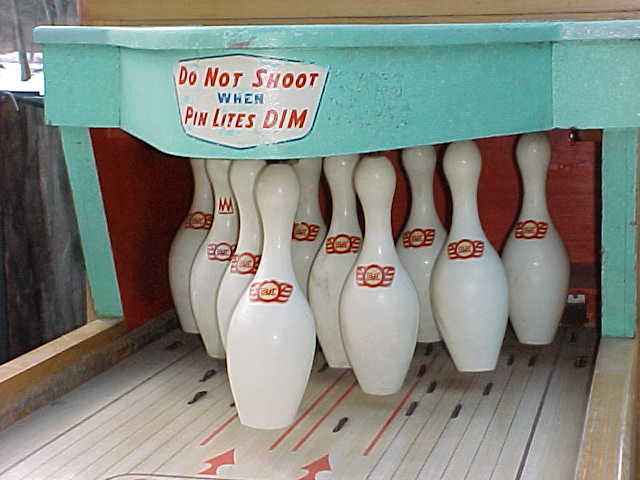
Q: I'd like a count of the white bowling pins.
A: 10